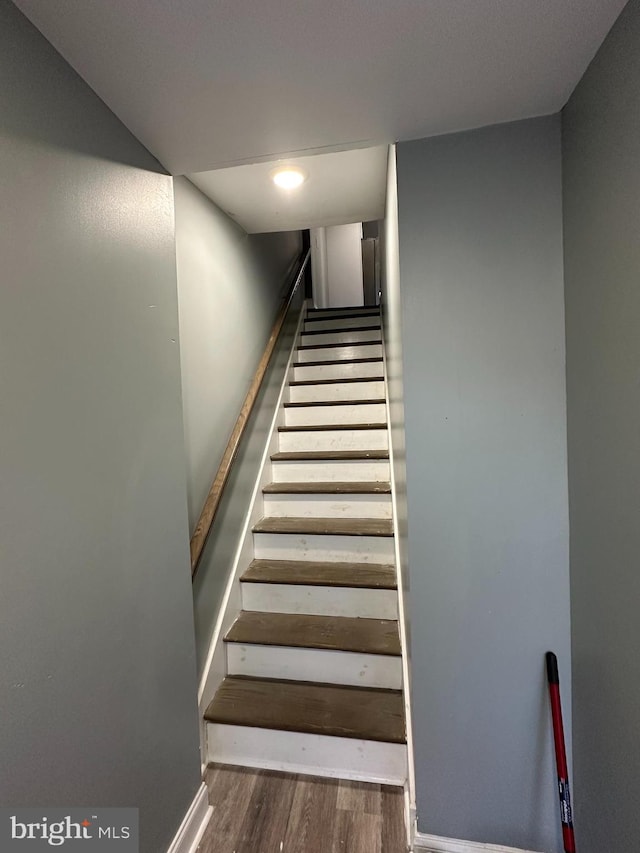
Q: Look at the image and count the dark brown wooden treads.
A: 14